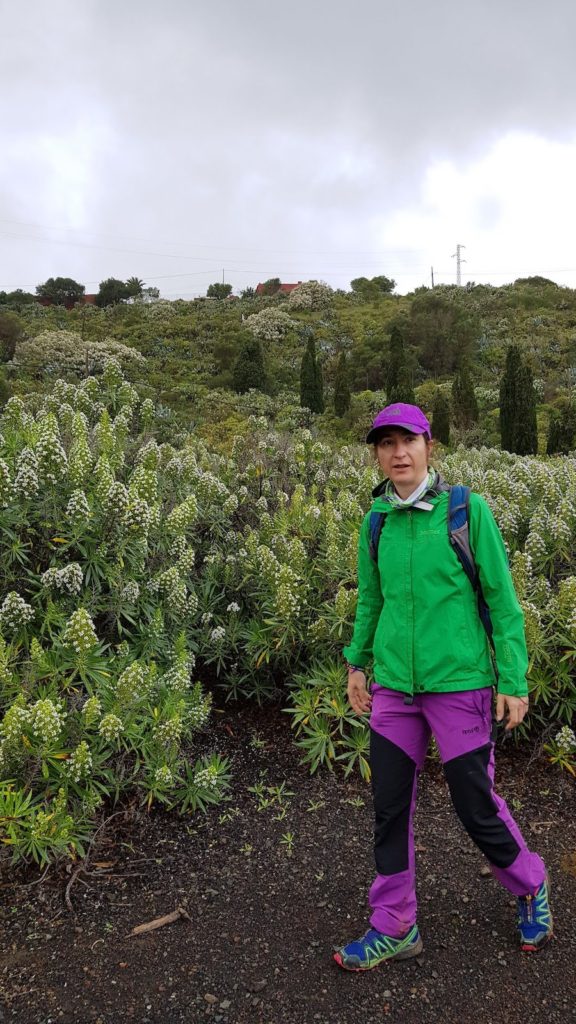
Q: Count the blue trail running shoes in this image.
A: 2